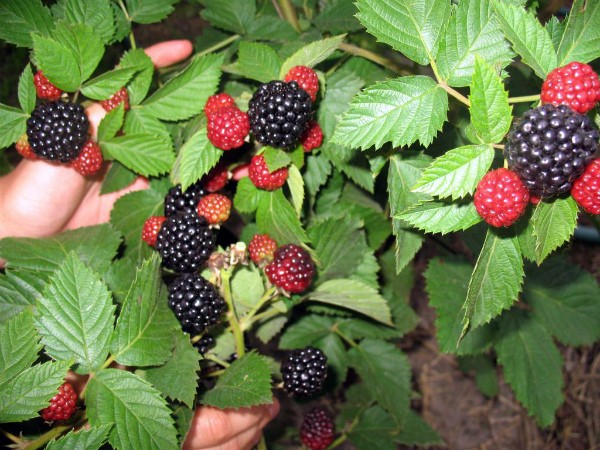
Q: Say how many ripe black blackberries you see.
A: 7